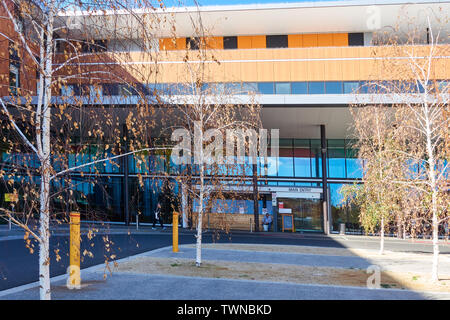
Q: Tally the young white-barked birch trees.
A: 4